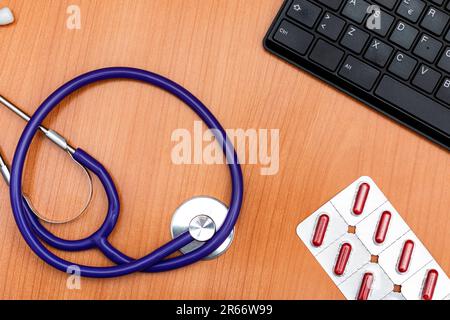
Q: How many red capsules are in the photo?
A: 7